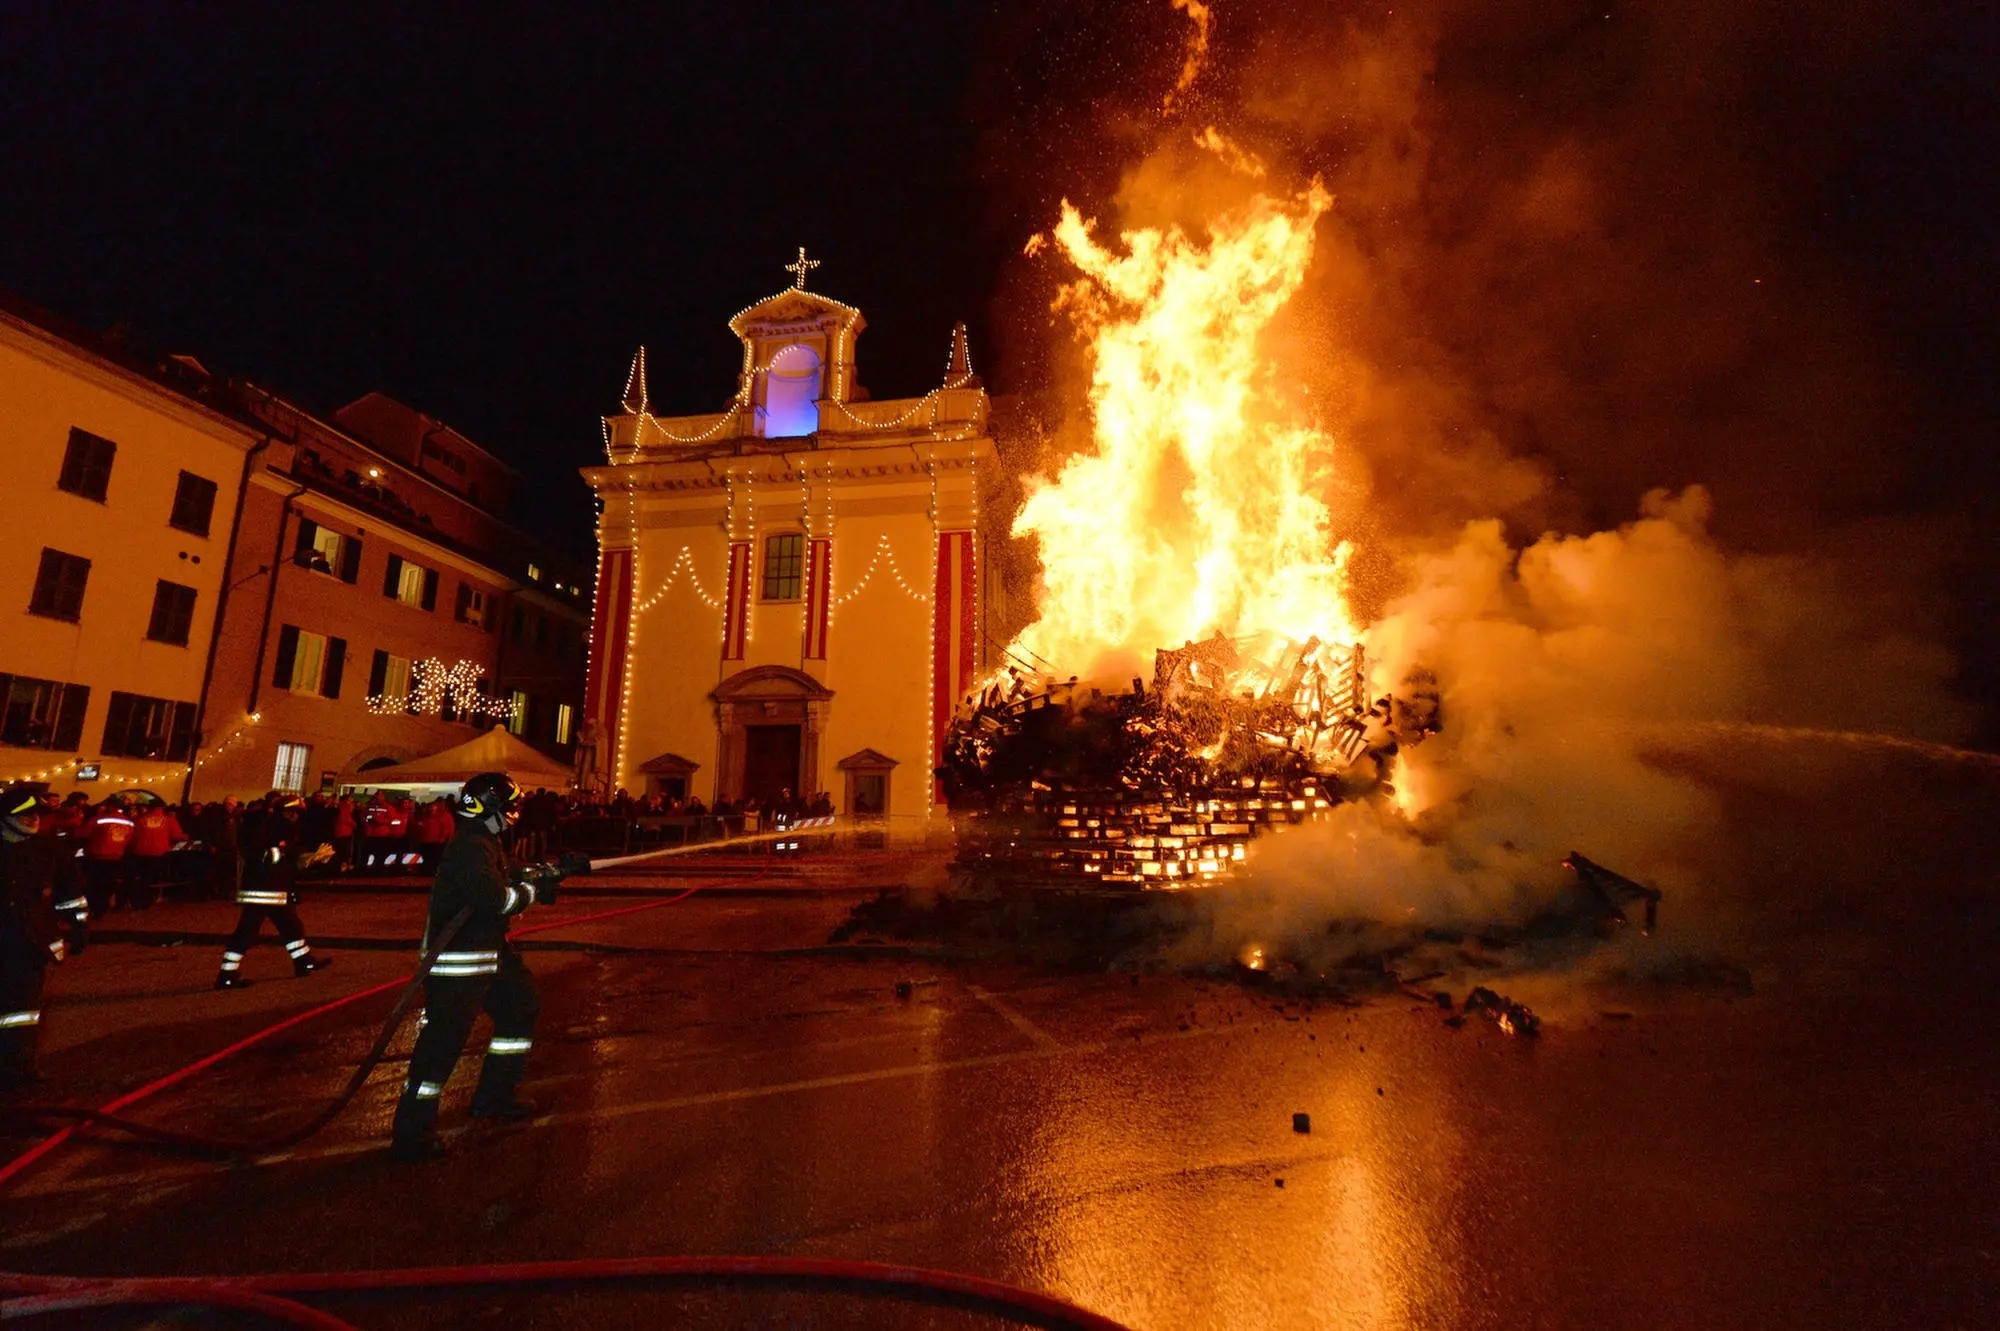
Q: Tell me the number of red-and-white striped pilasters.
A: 4